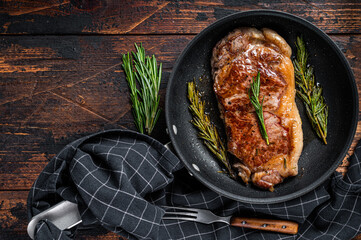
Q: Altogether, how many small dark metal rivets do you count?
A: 3